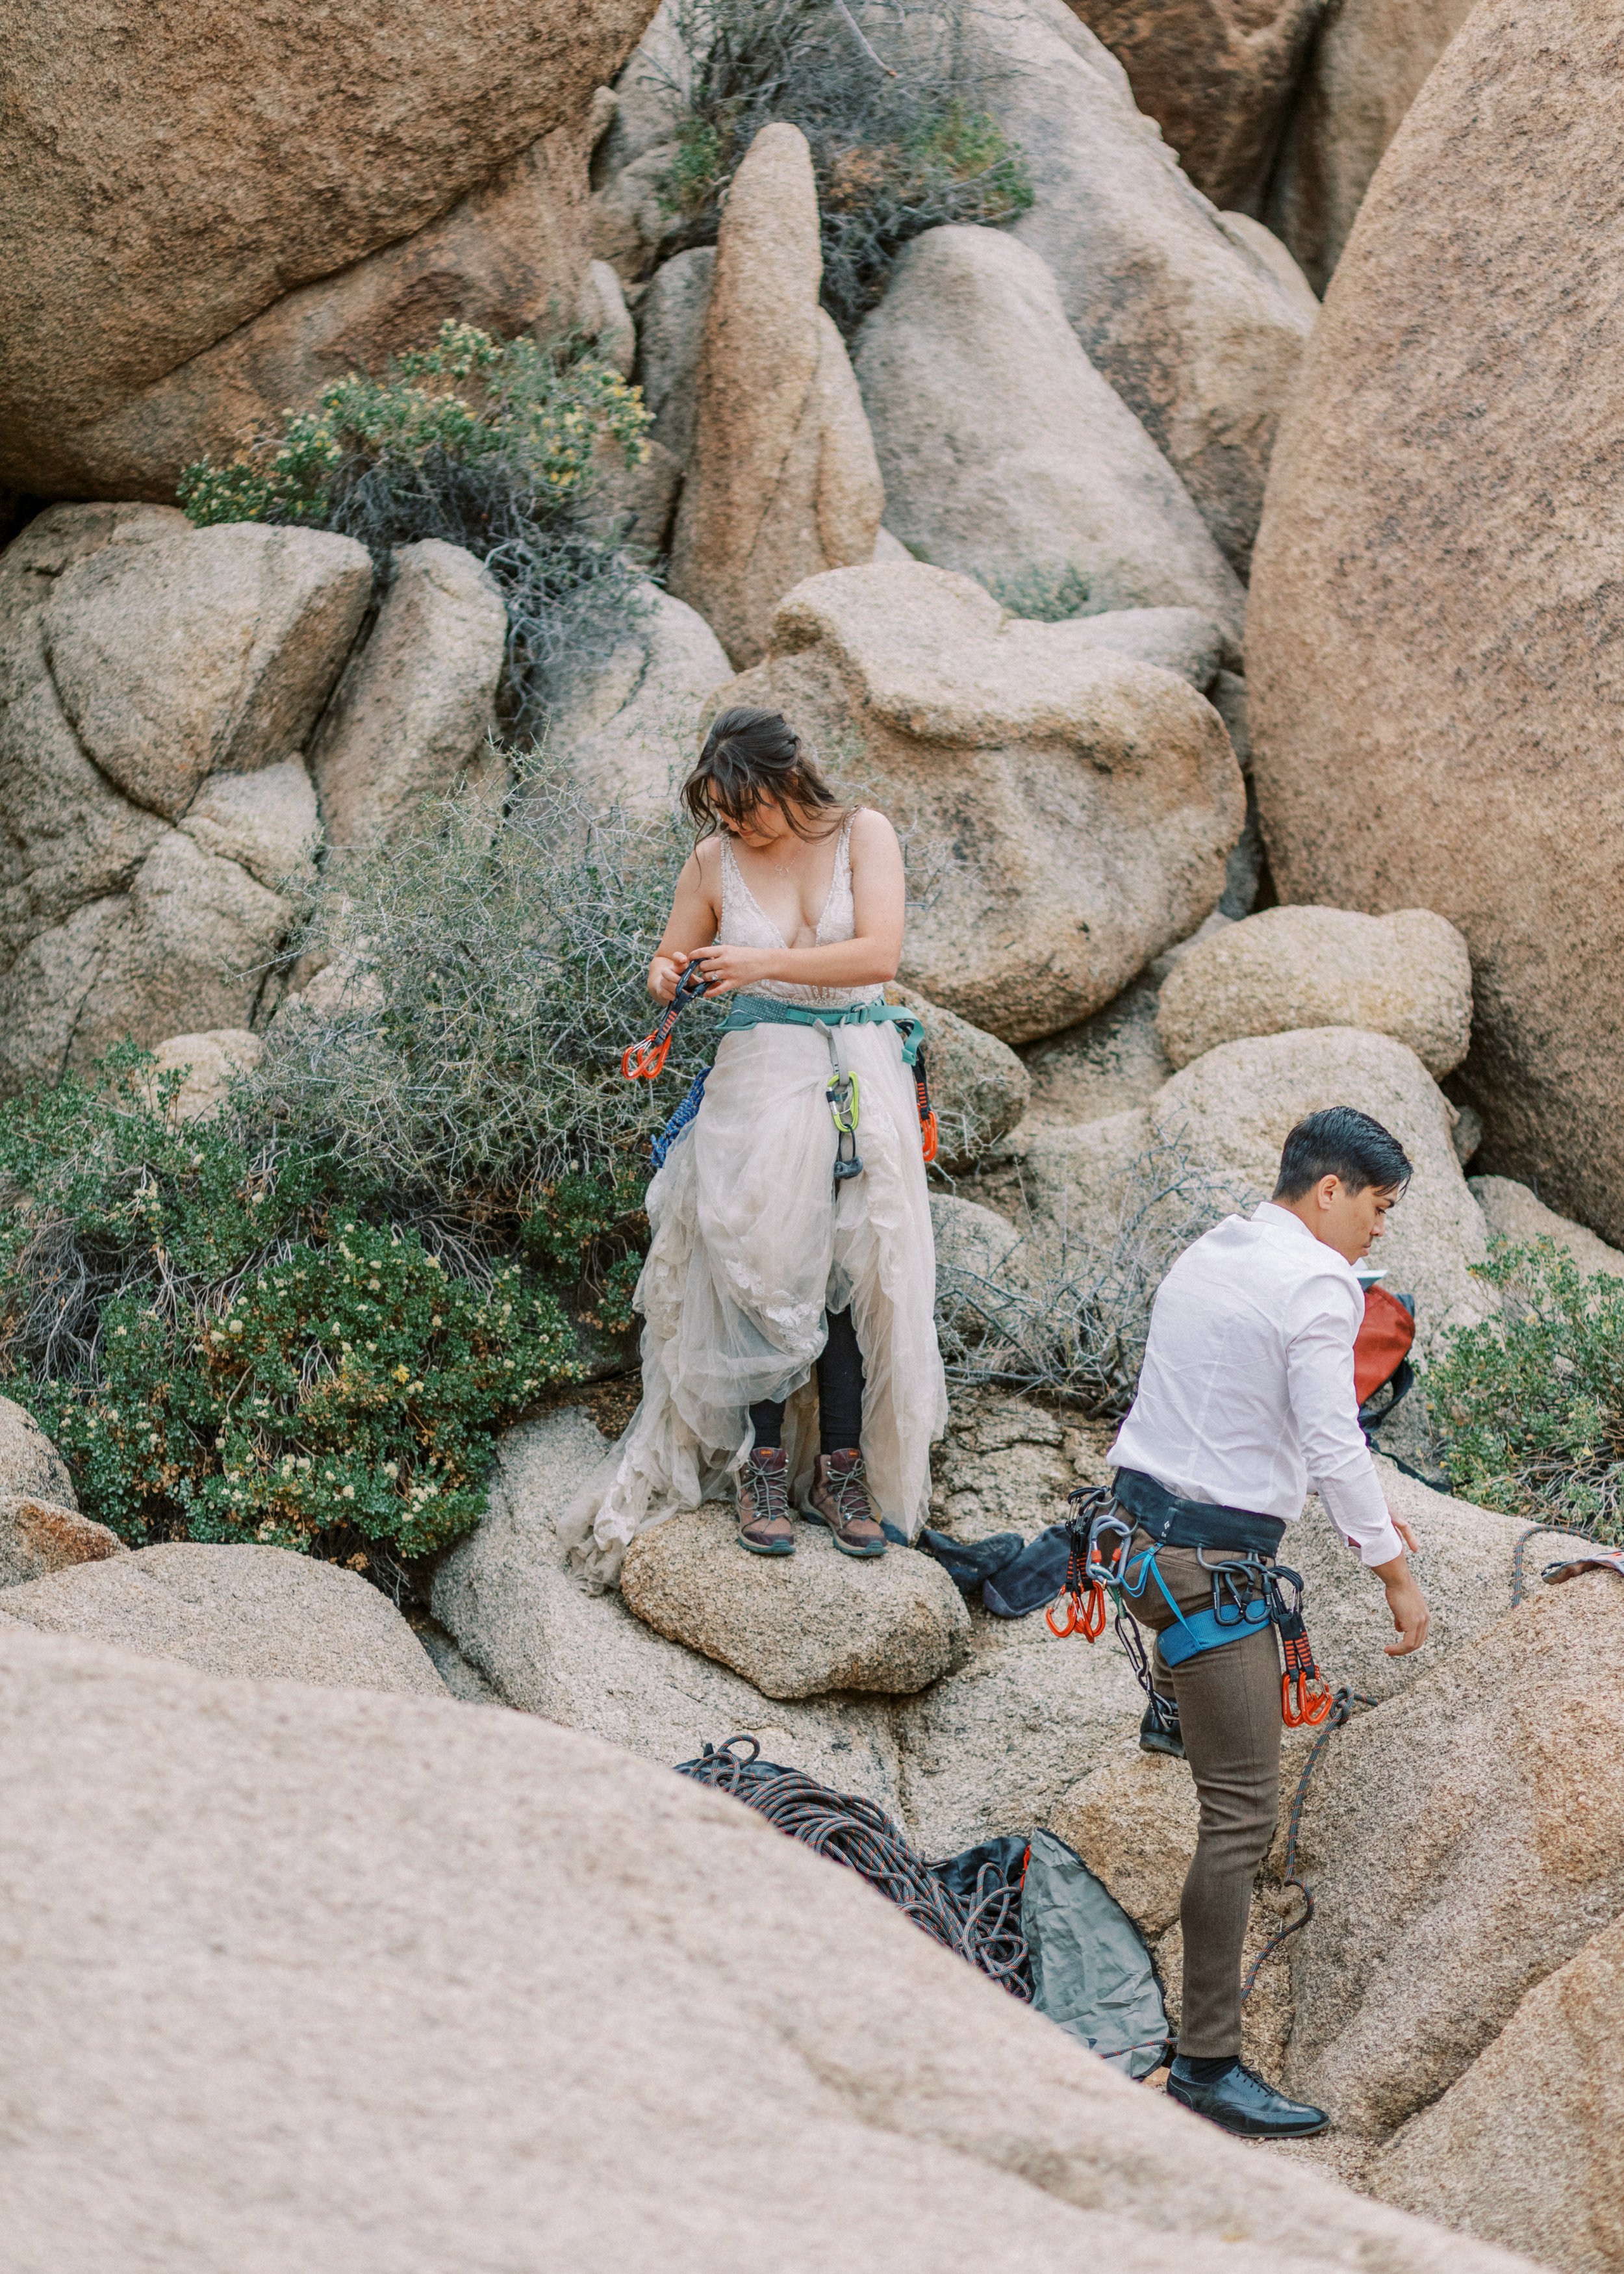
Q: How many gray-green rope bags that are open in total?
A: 1